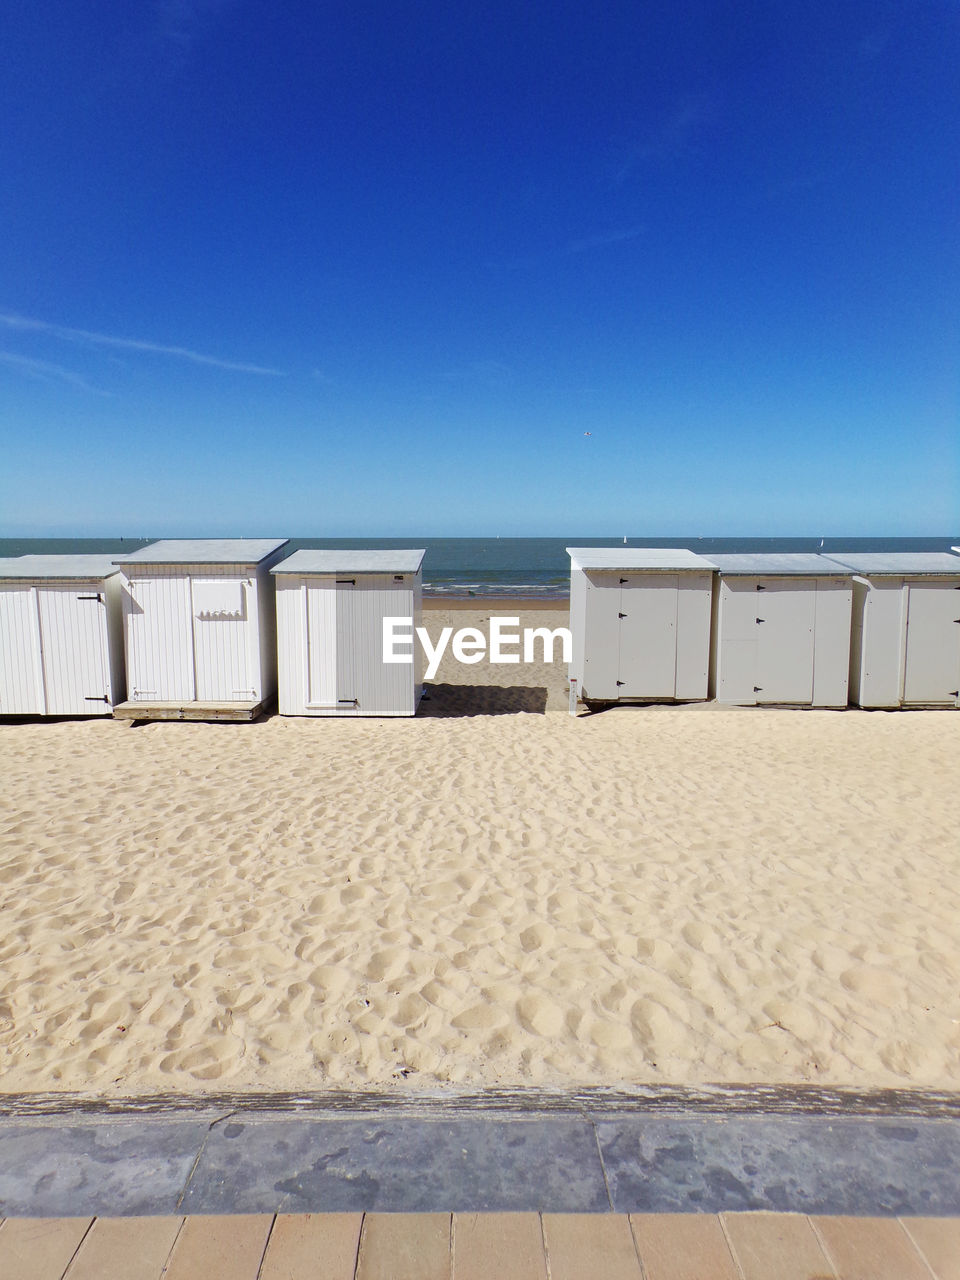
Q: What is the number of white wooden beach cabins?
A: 6